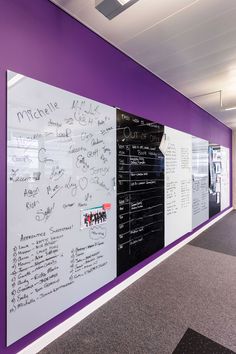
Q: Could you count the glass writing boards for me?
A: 6